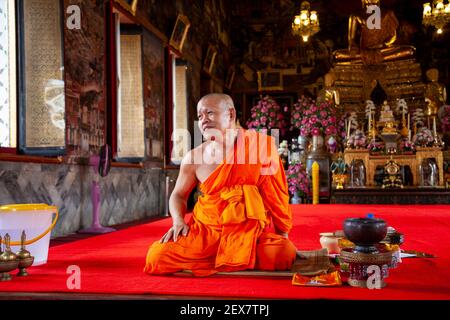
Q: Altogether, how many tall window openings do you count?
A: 3